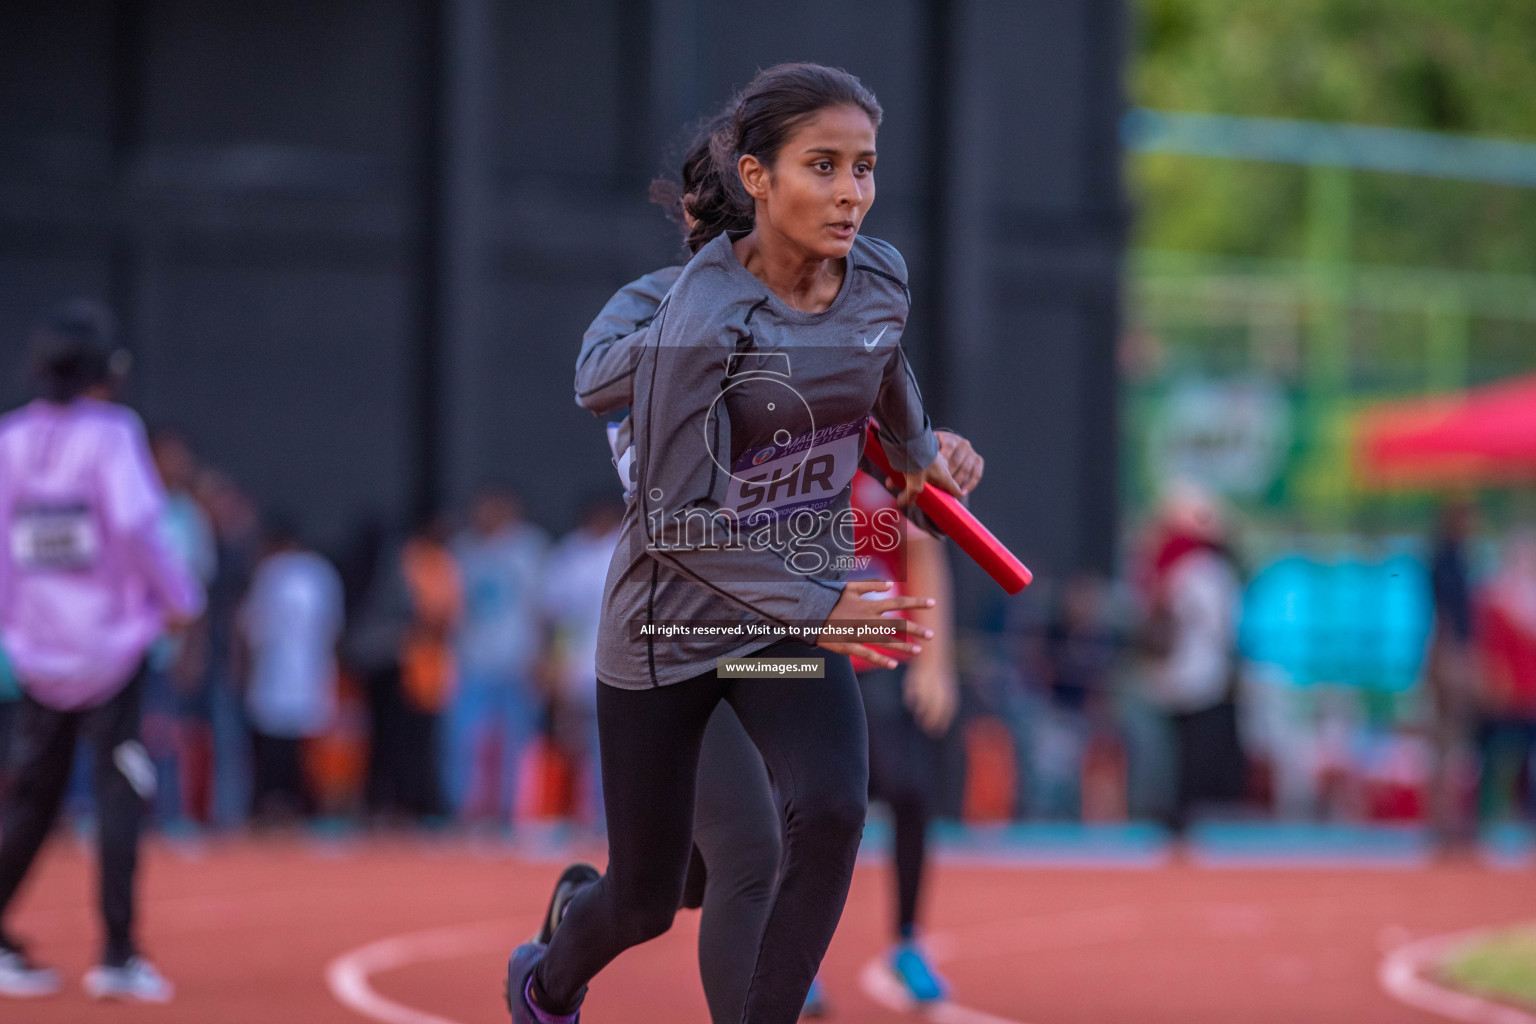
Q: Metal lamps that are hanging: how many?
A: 0